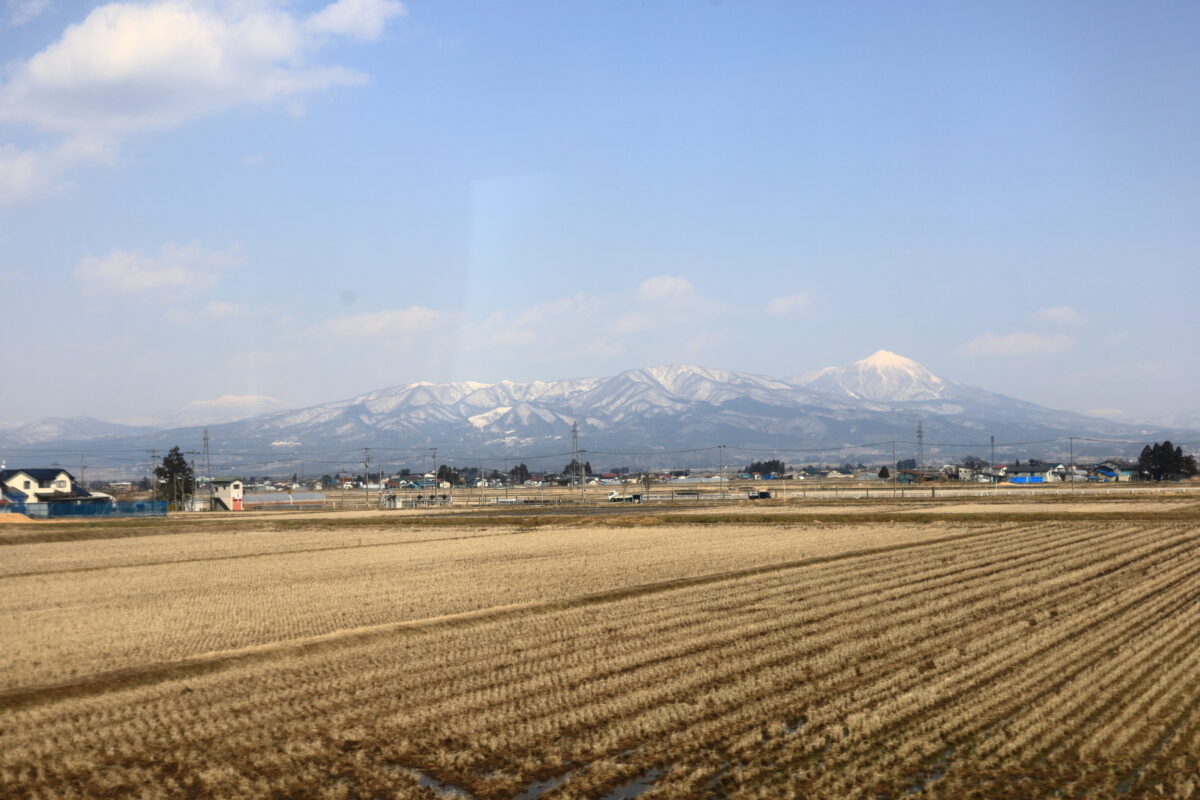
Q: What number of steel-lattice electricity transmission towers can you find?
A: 3